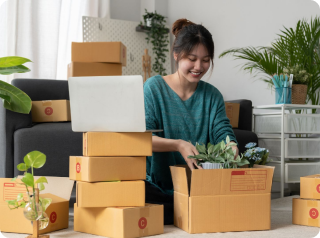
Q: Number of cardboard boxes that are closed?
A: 10